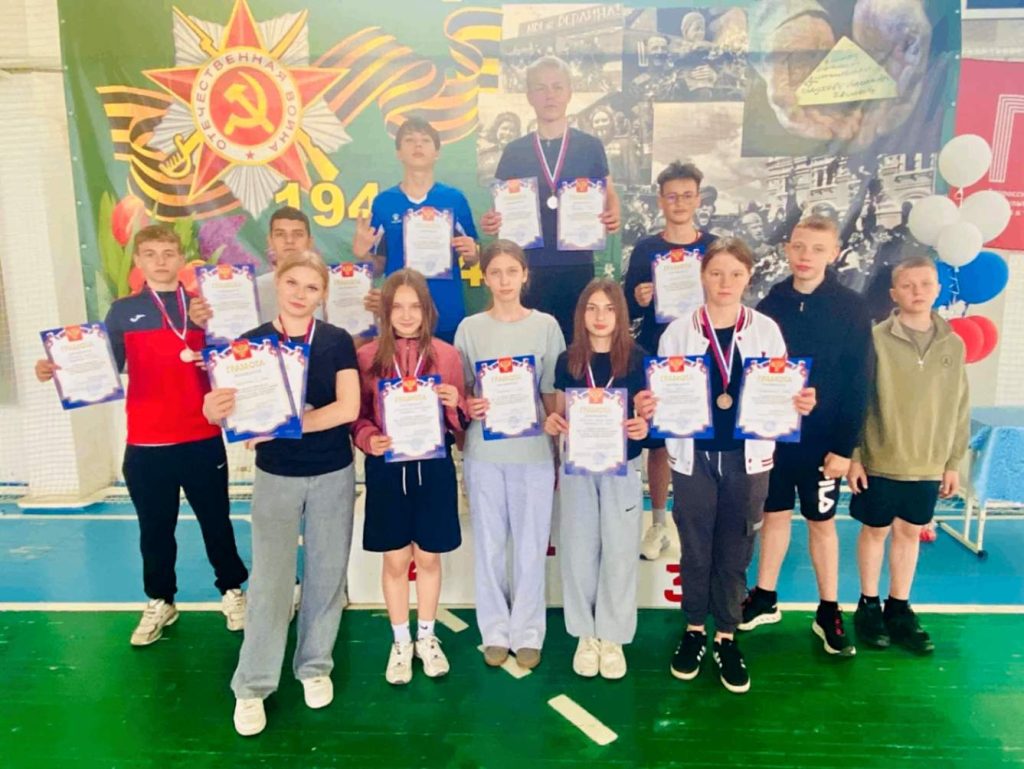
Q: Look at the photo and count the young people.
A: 12